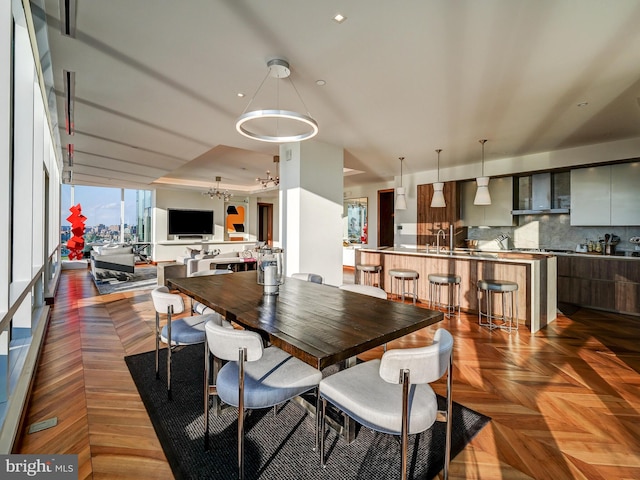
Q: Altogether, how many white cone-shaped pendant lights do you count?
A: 3